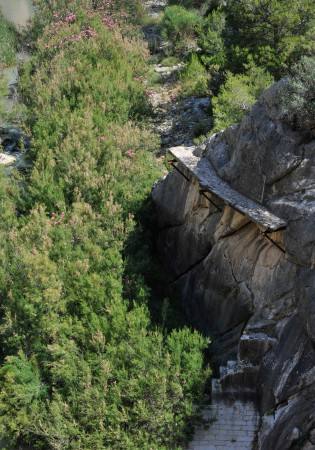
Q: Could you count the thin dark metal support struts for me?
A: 3